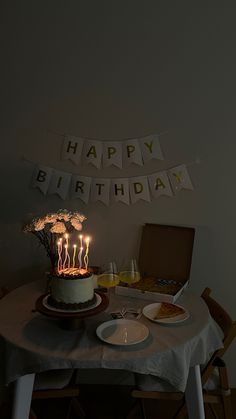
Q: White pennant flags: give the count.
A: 13